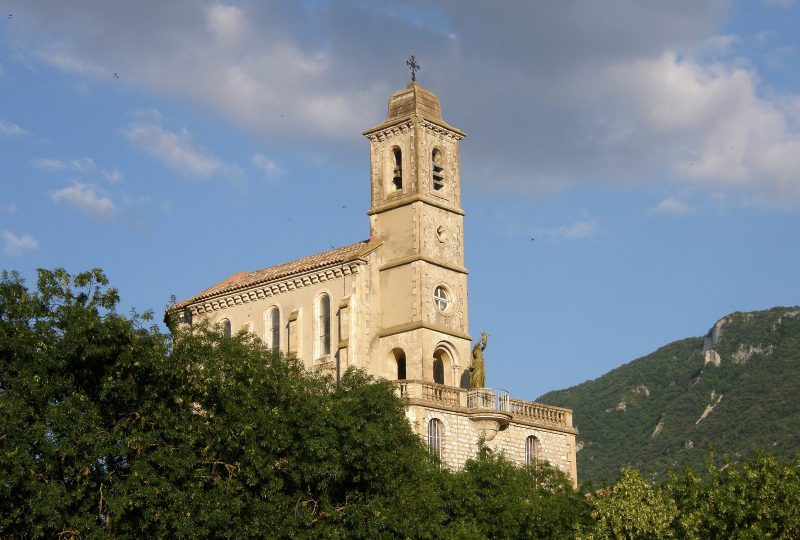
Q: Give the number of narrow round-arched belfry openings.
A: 2